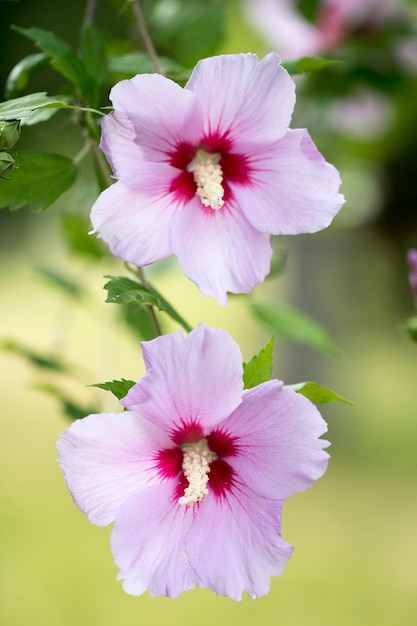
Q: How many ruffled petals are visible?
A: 10